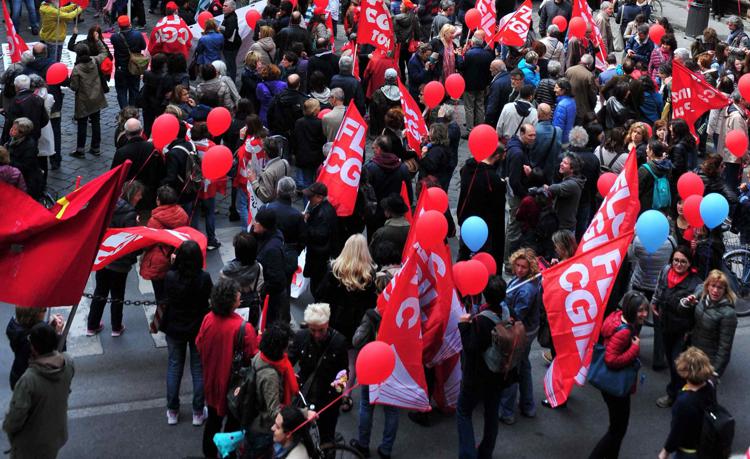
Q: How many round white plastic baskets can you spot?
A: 0